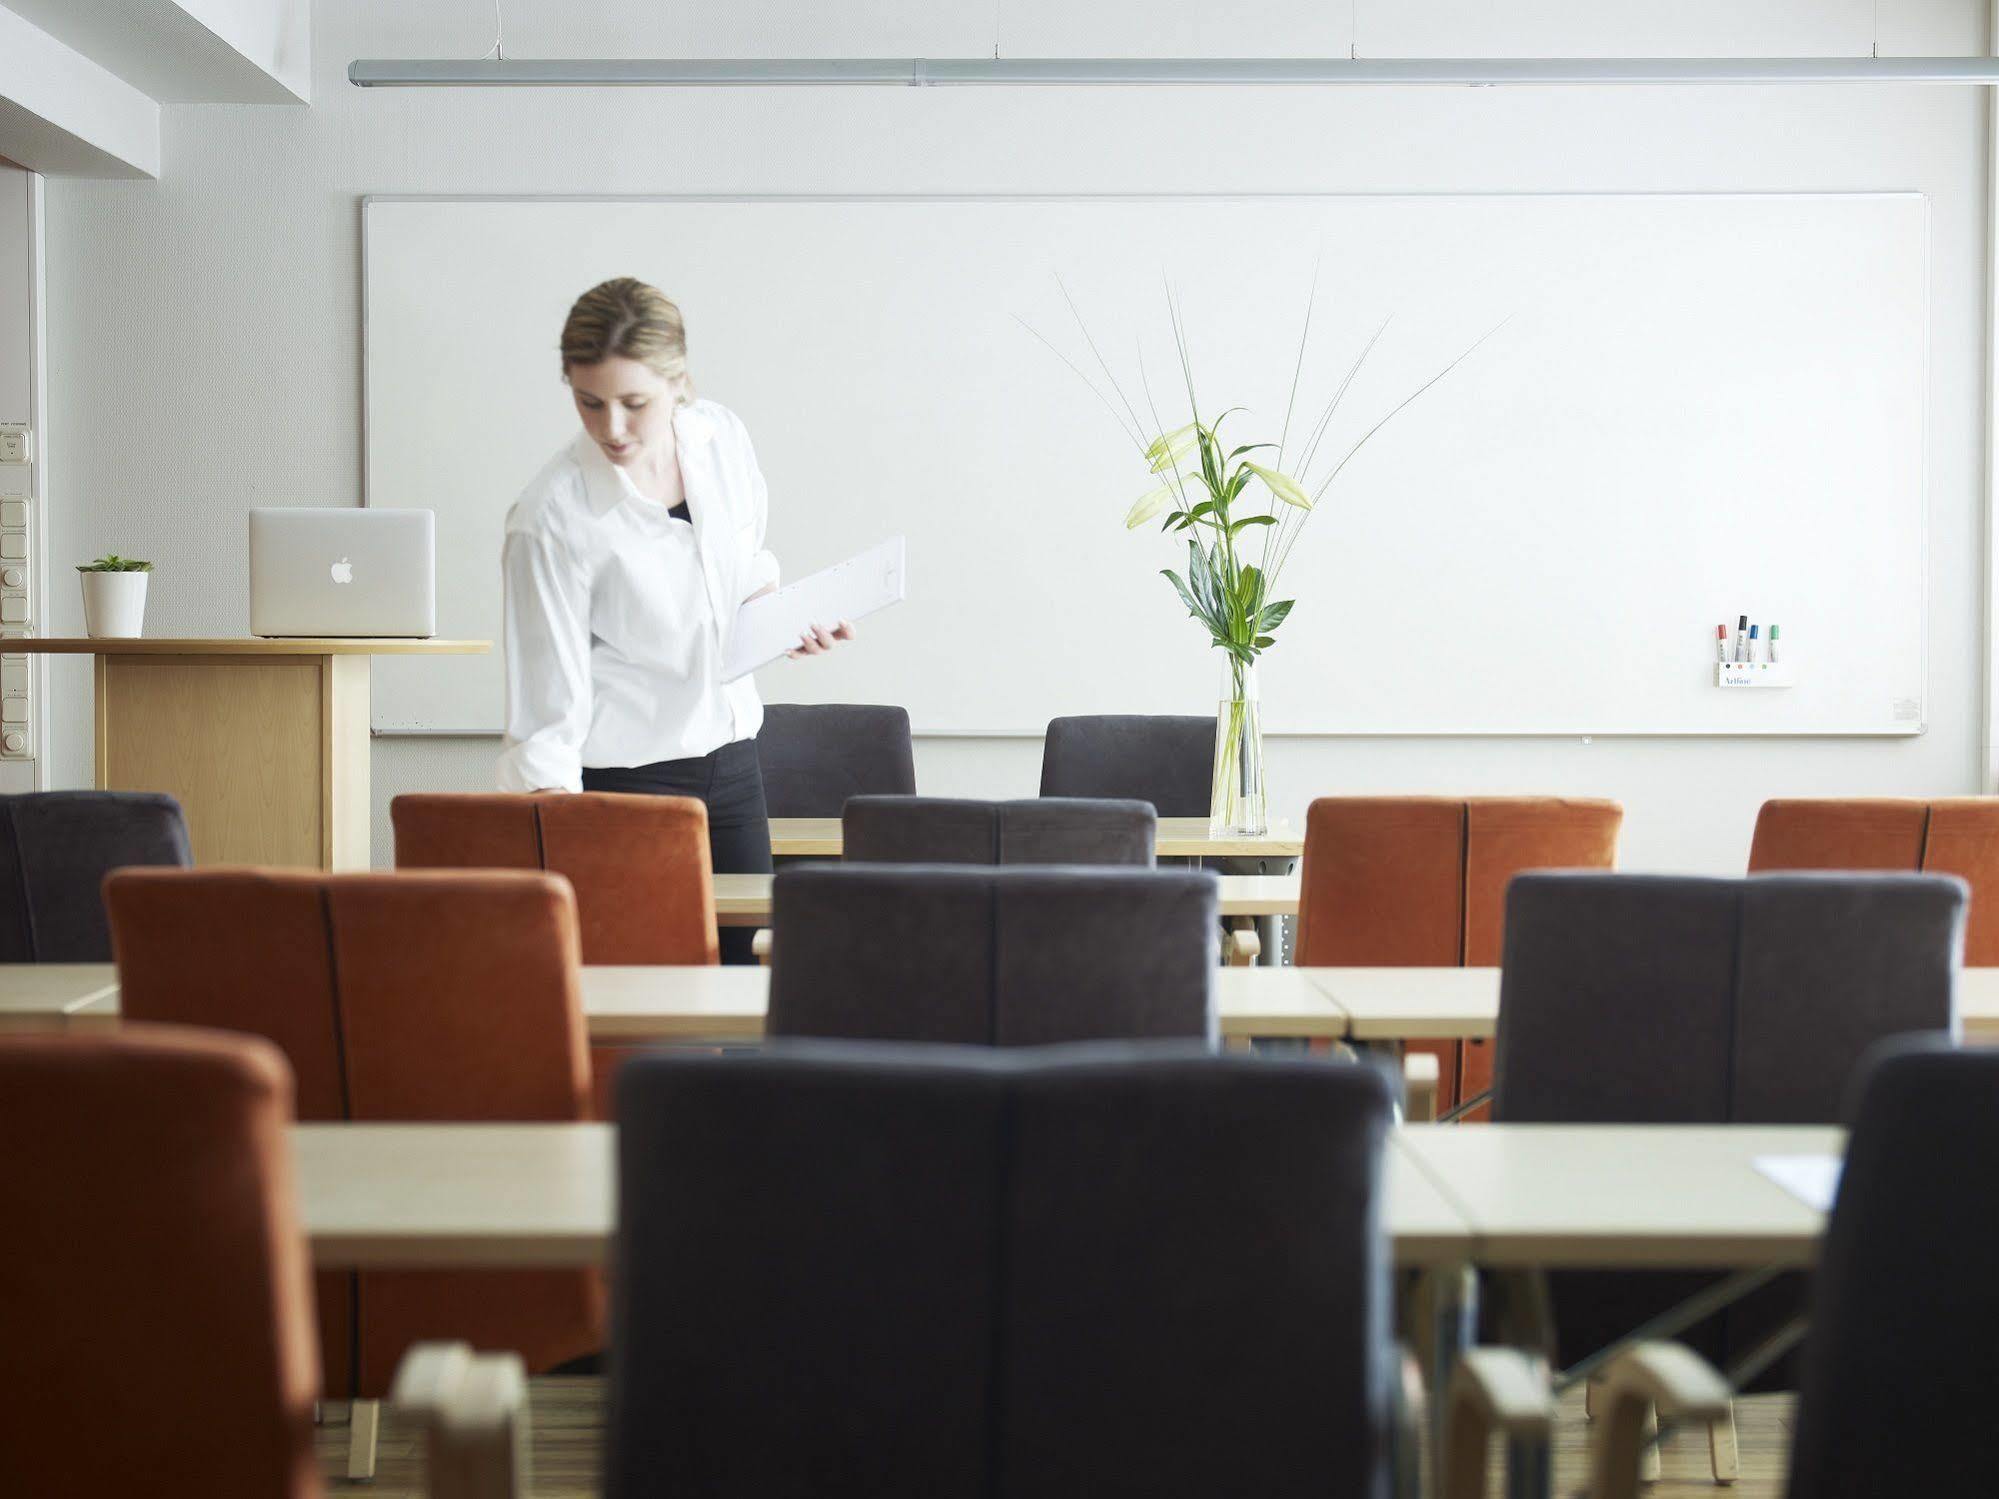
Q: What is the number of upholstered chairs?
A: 13